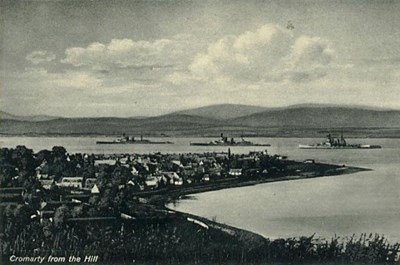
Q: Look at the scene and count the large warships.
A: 3